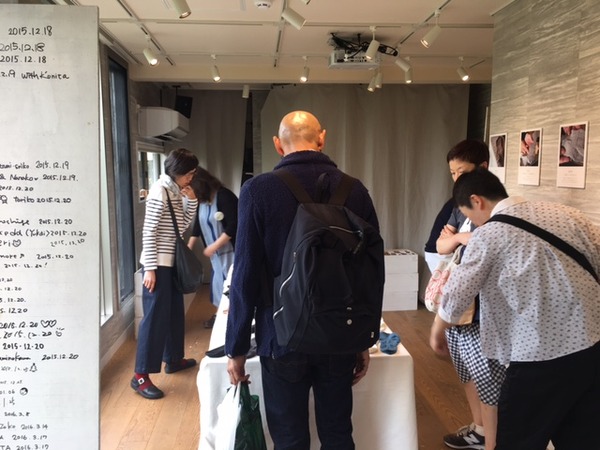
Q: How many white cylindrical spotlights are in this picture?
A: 14